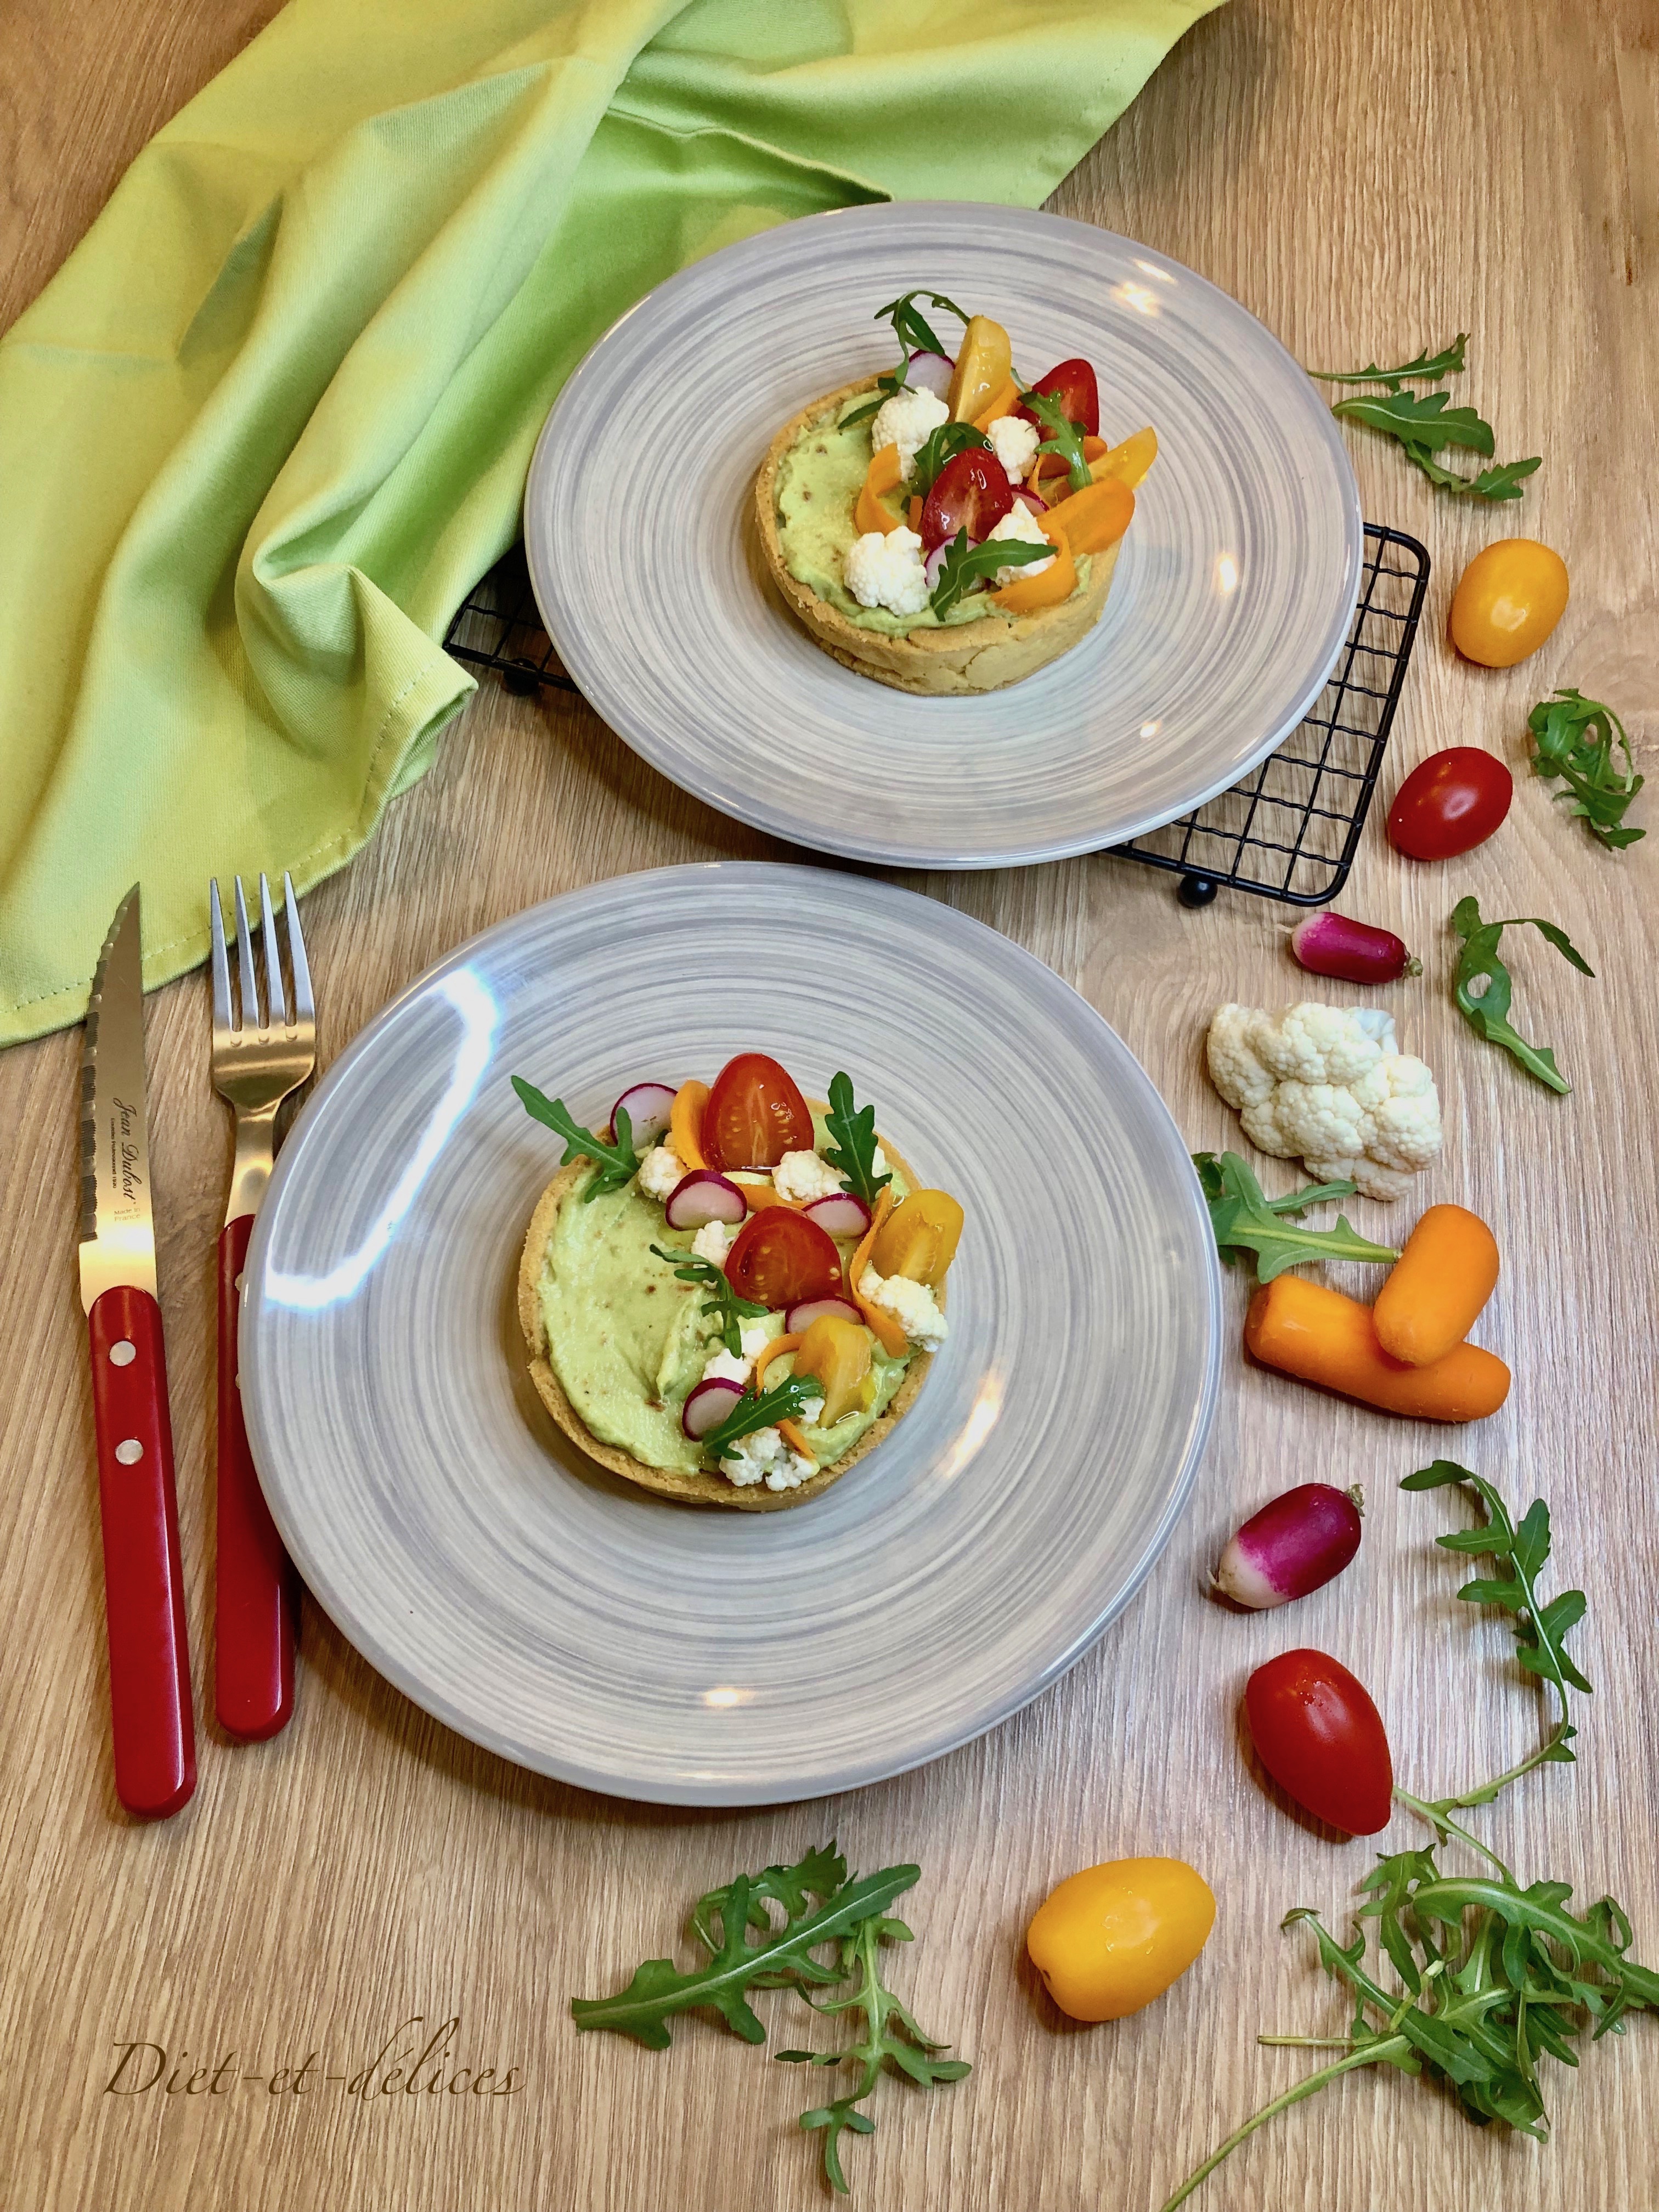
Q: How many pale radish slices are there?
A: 8